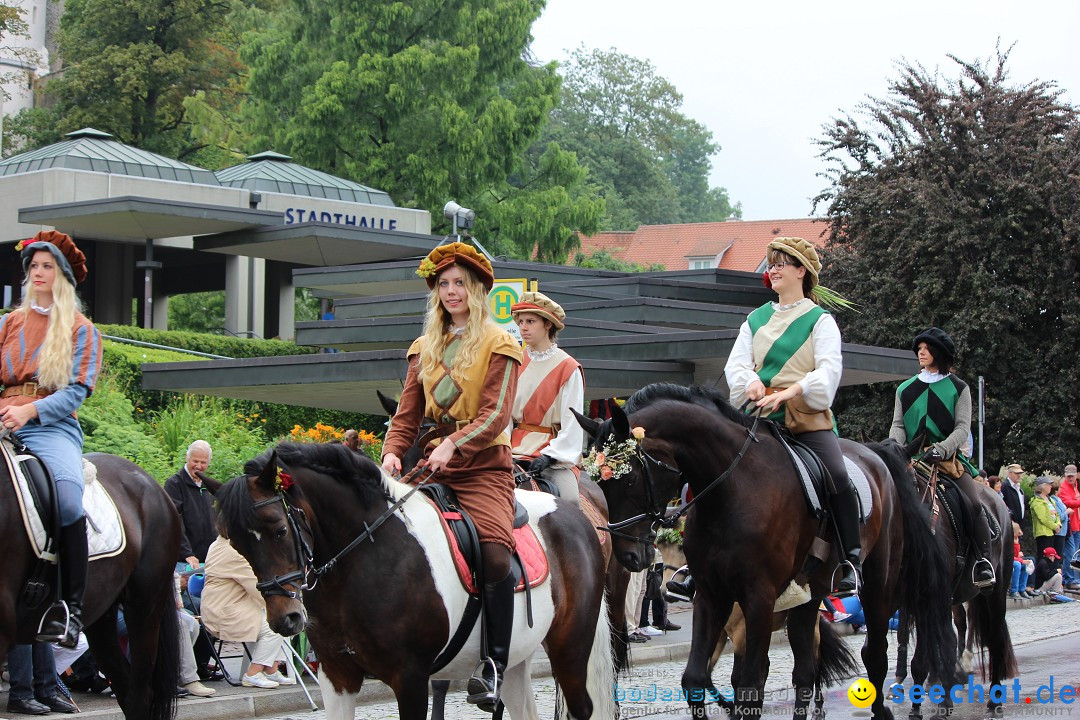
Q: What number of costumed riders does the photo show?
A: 5